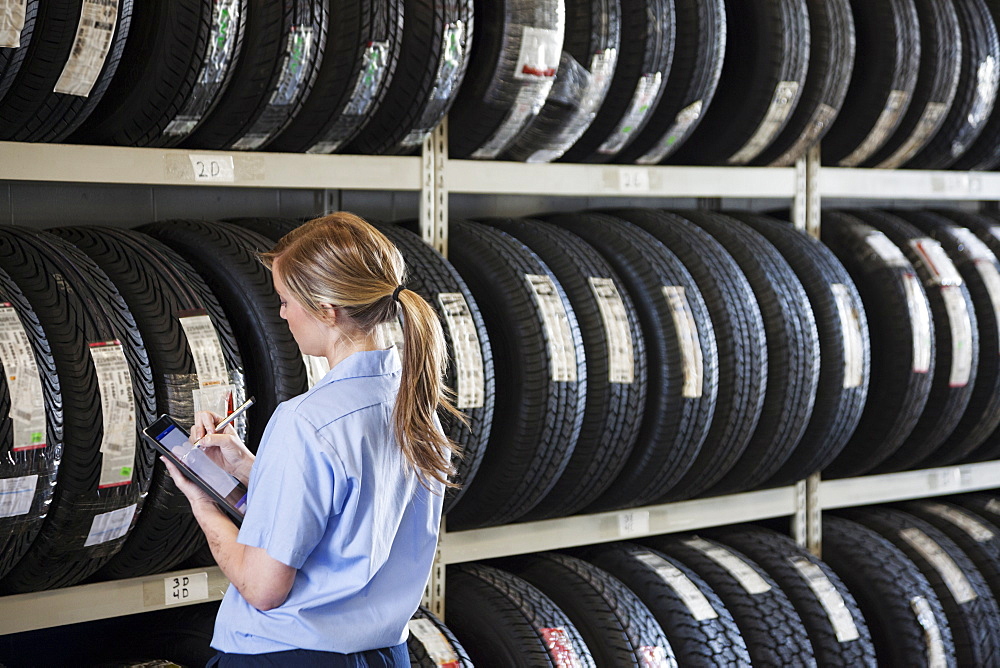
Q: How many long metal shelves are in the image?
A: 2